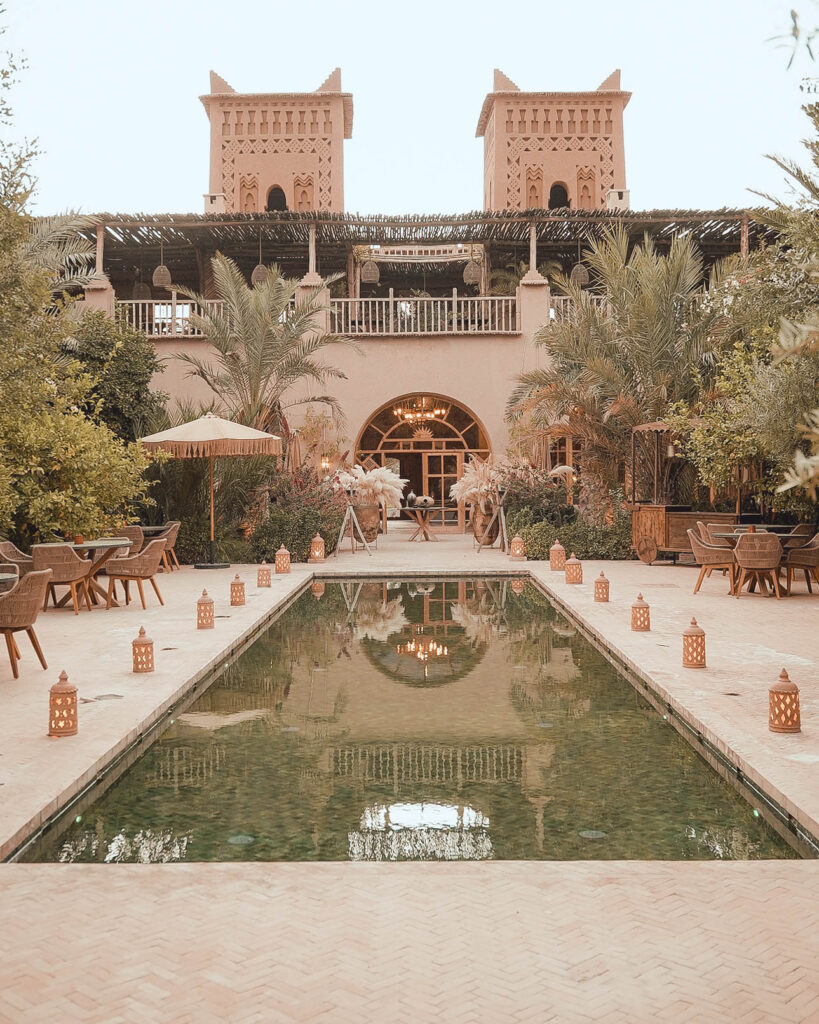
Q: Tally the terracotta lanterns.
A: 14